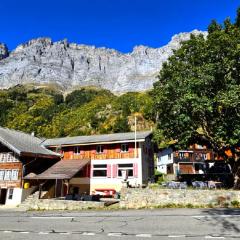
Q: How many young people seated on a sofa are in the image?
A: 0